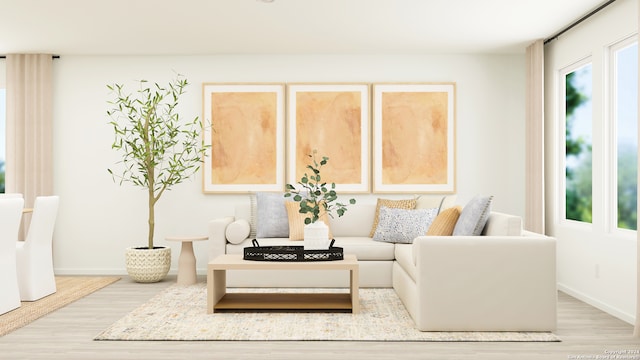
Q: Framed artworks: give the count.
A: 3